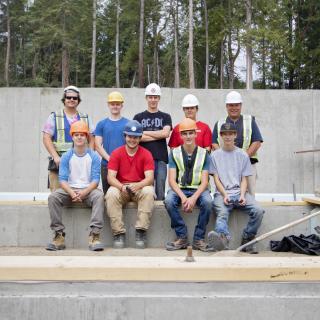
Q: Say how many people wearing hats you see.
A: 9